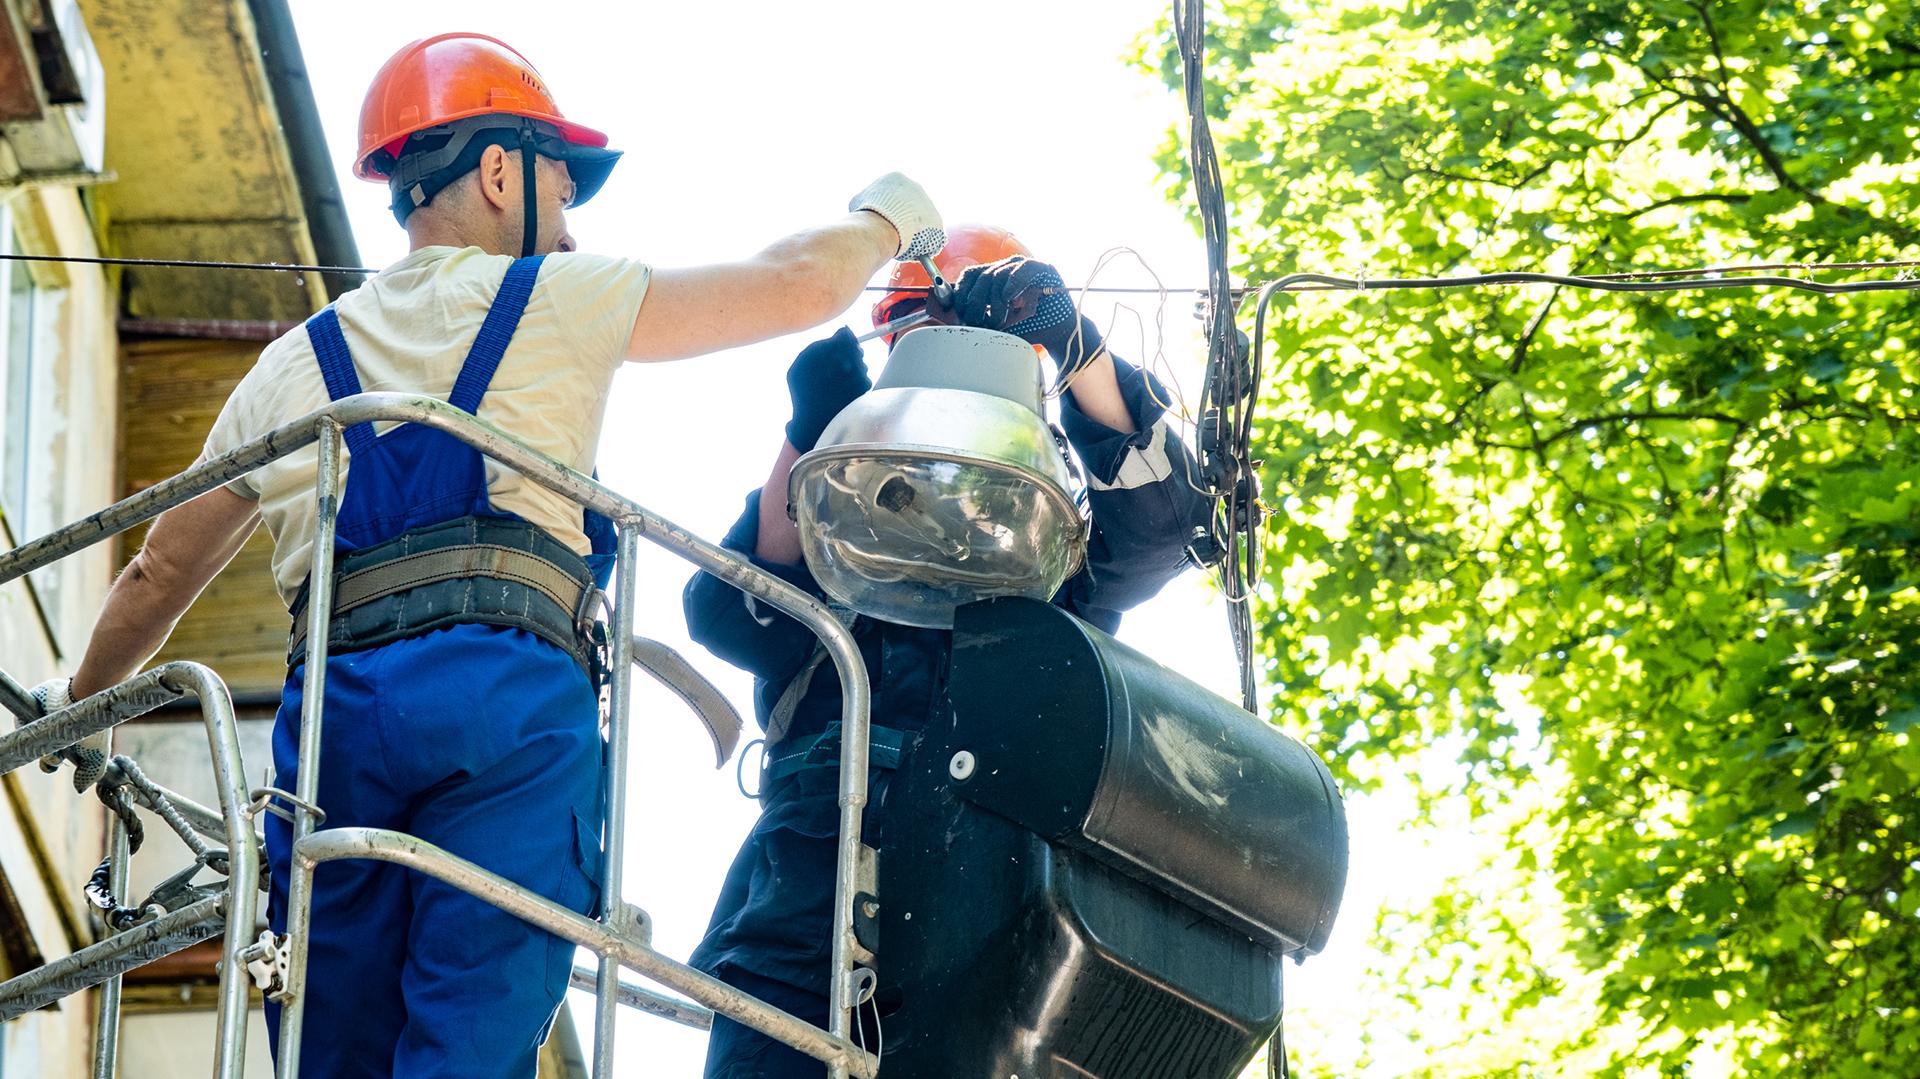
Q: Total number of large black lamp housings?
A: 1